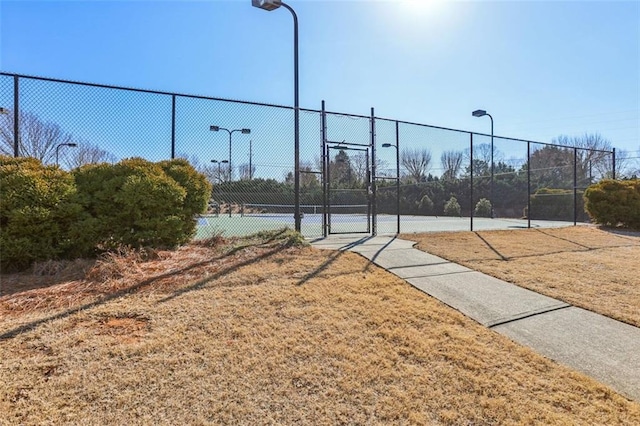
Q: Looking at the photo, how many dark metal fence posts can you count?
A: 9